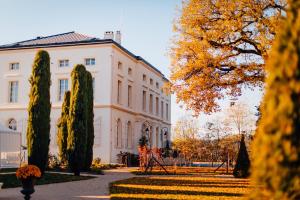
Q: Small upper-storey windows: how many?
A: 8